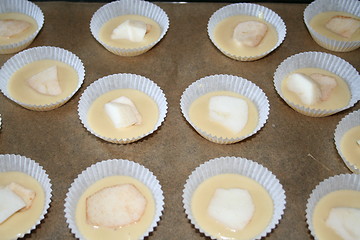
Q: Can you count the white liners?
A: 13